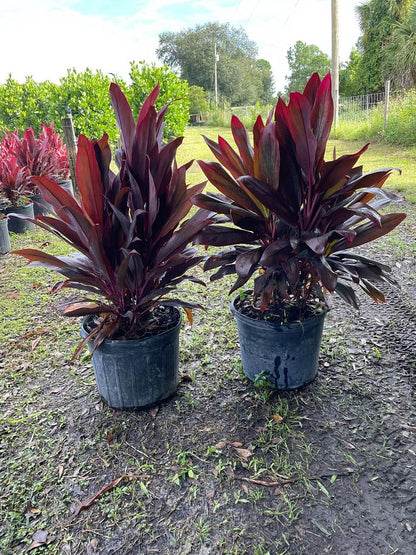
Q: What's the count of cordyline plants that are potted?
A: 2